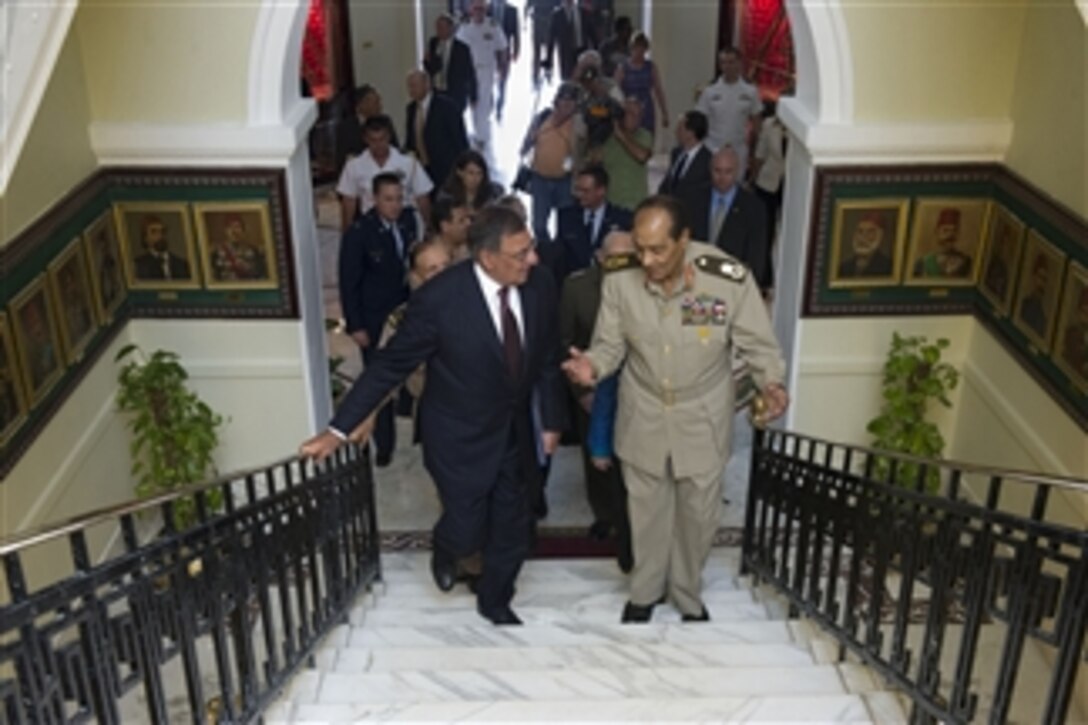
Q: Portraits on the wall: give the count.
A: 11